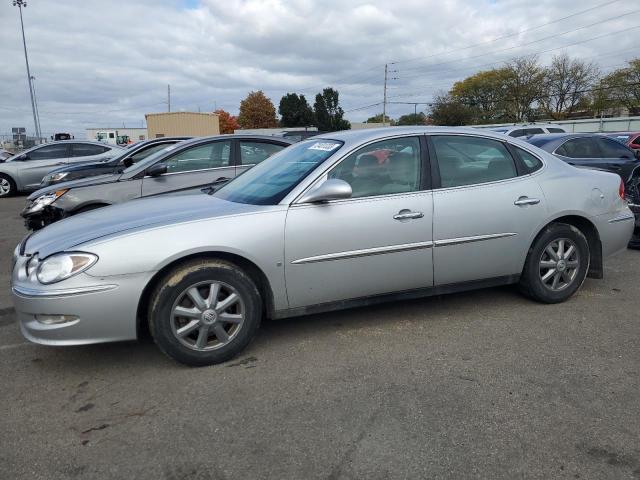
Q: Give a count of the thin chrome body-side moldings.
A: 2